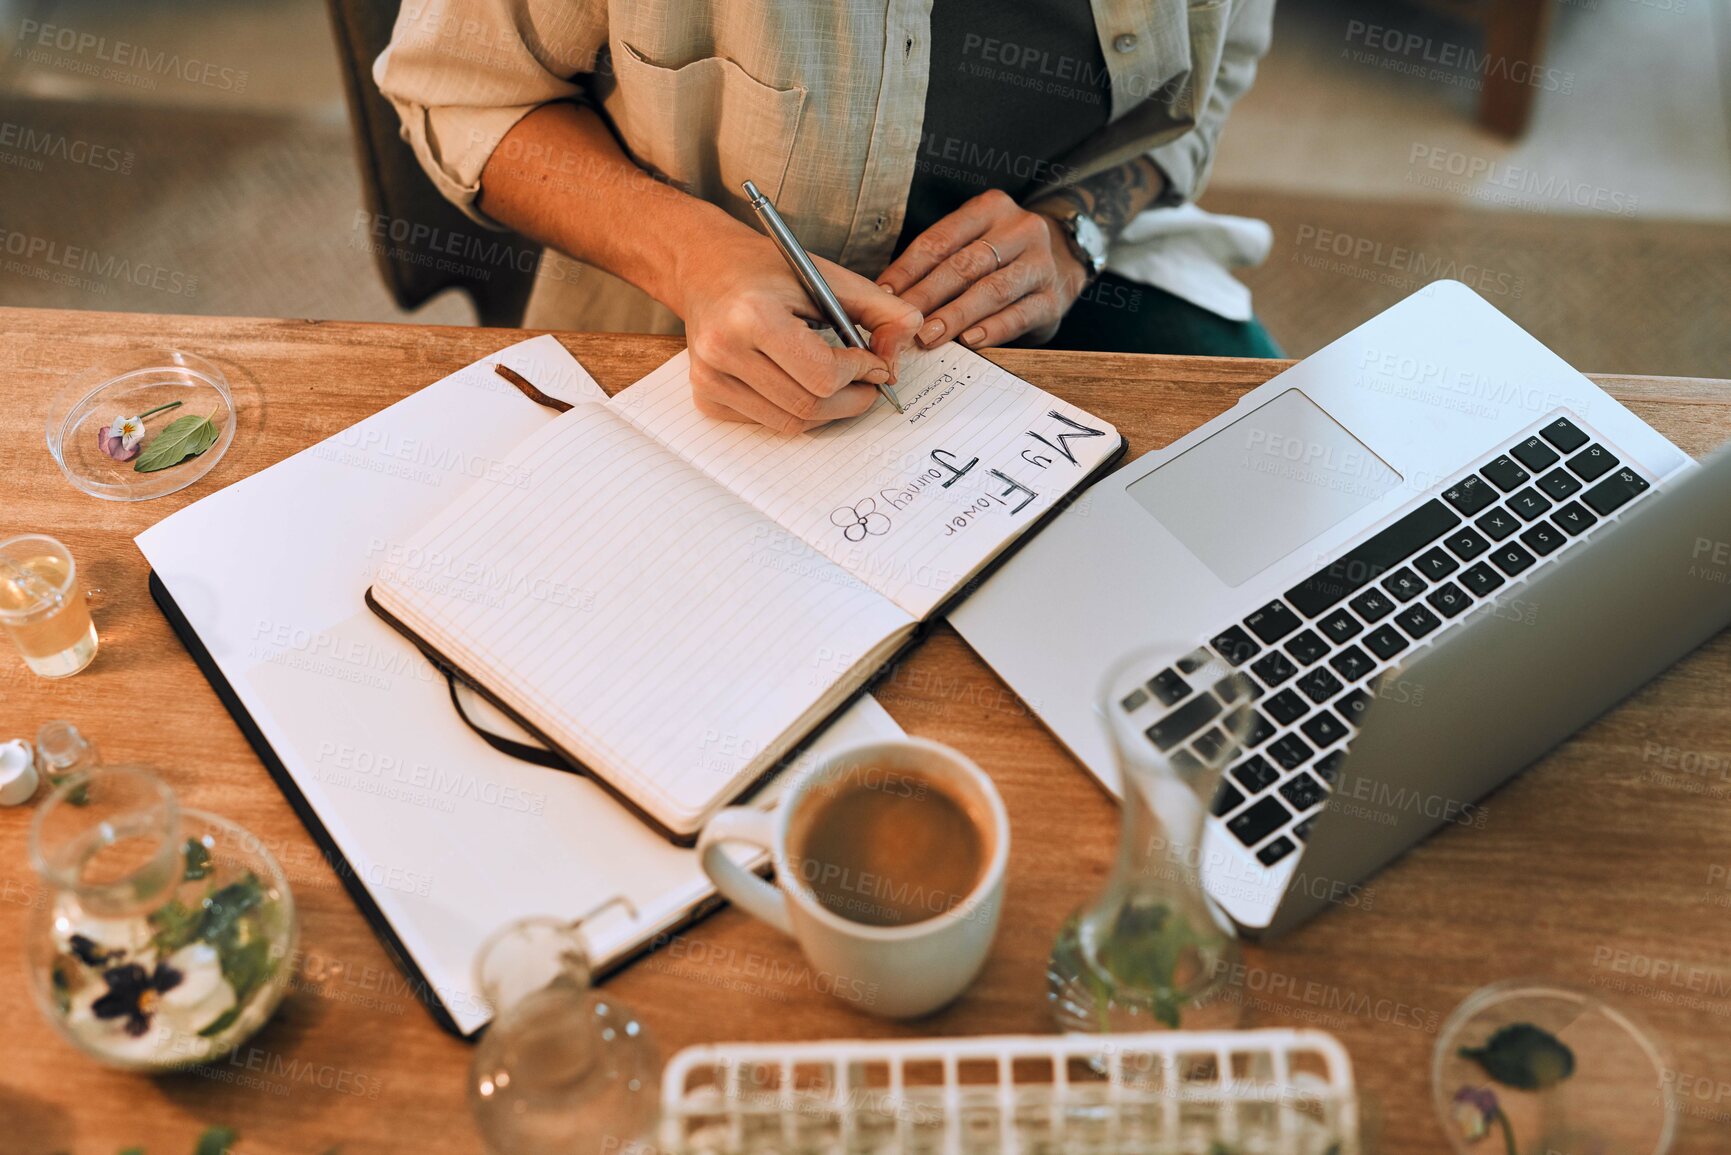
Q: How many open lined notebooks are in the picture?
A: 1